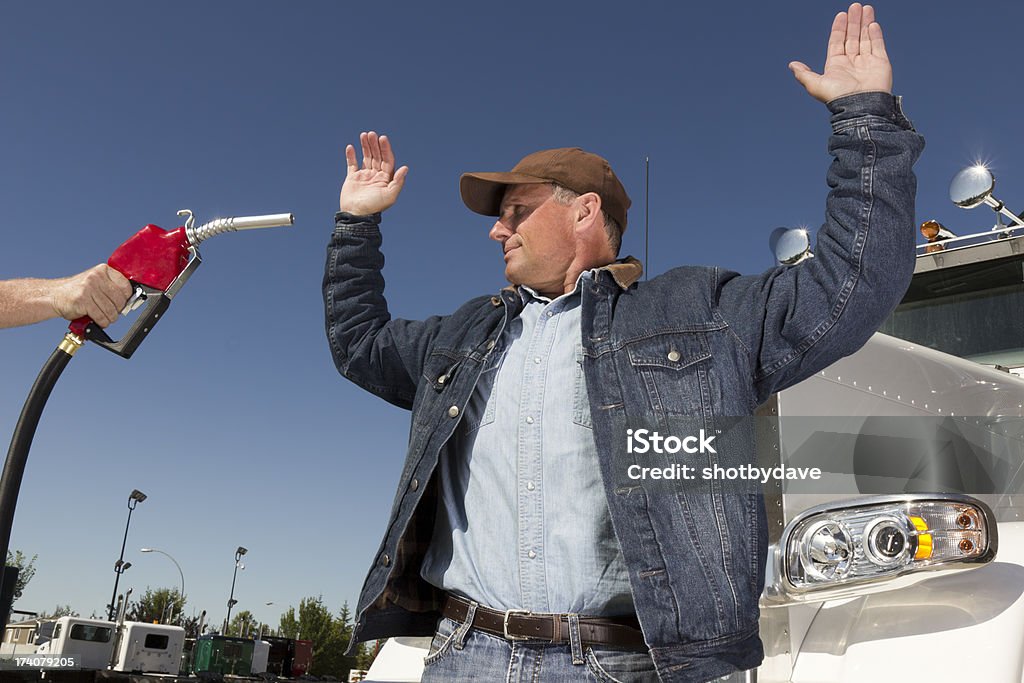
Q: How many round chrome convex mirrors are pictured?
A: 2